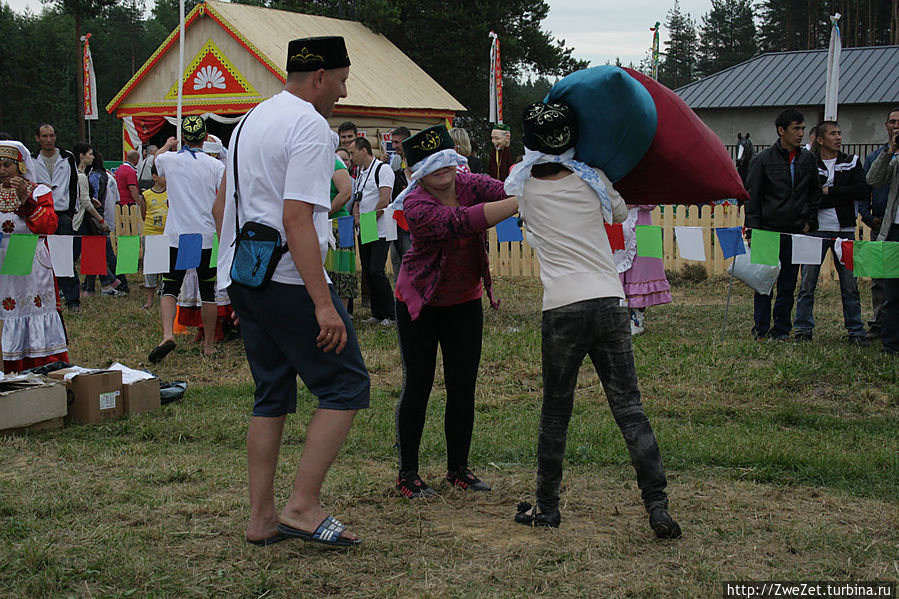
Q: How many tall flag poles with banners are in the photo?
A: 4